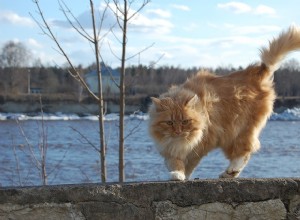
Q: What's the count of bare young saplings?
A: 2